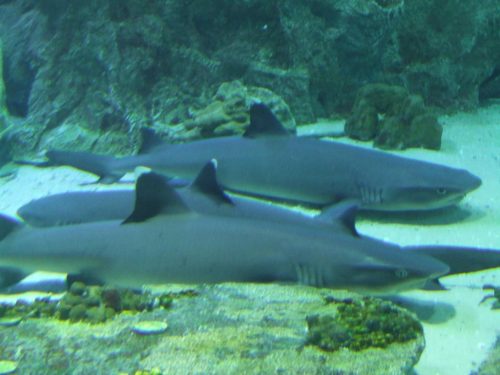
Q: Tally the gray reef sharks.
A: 3